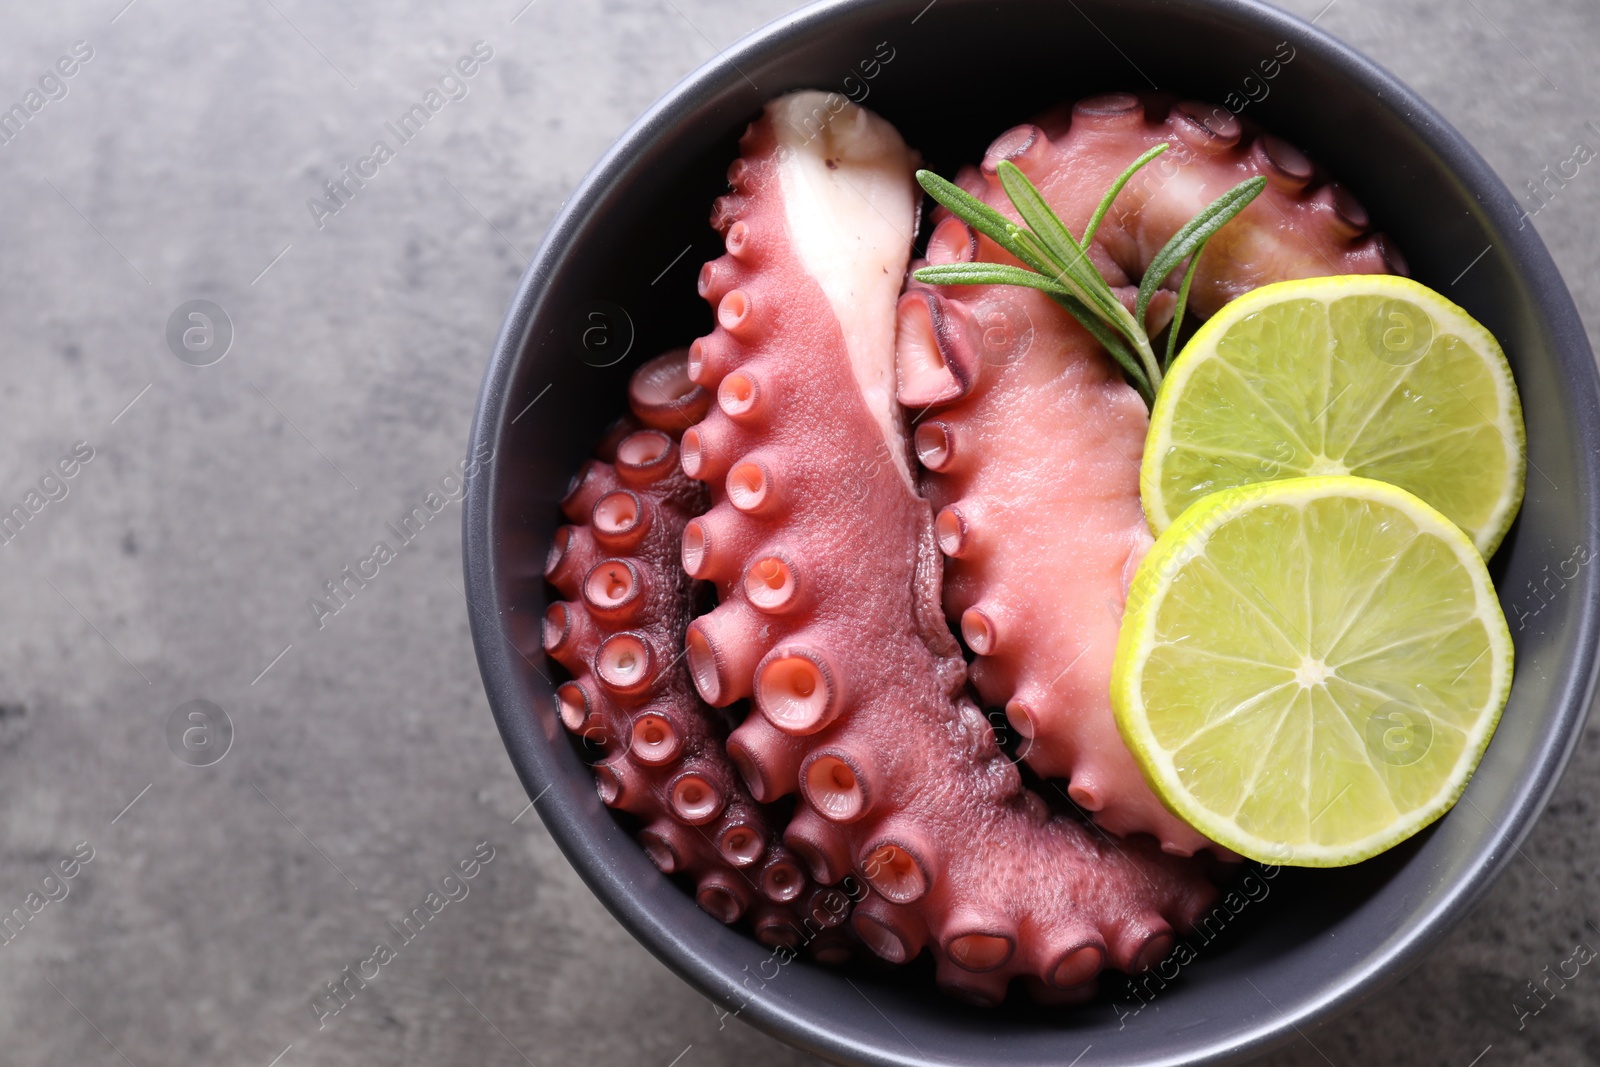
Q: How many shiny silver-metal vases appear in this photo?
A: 0